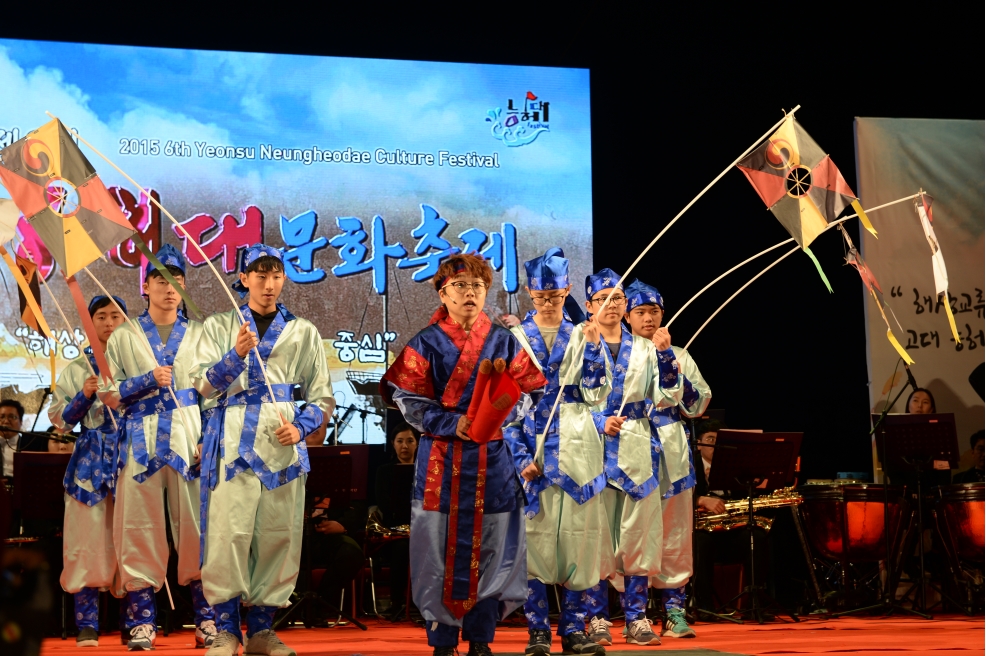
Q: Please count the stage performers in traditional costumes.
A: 7